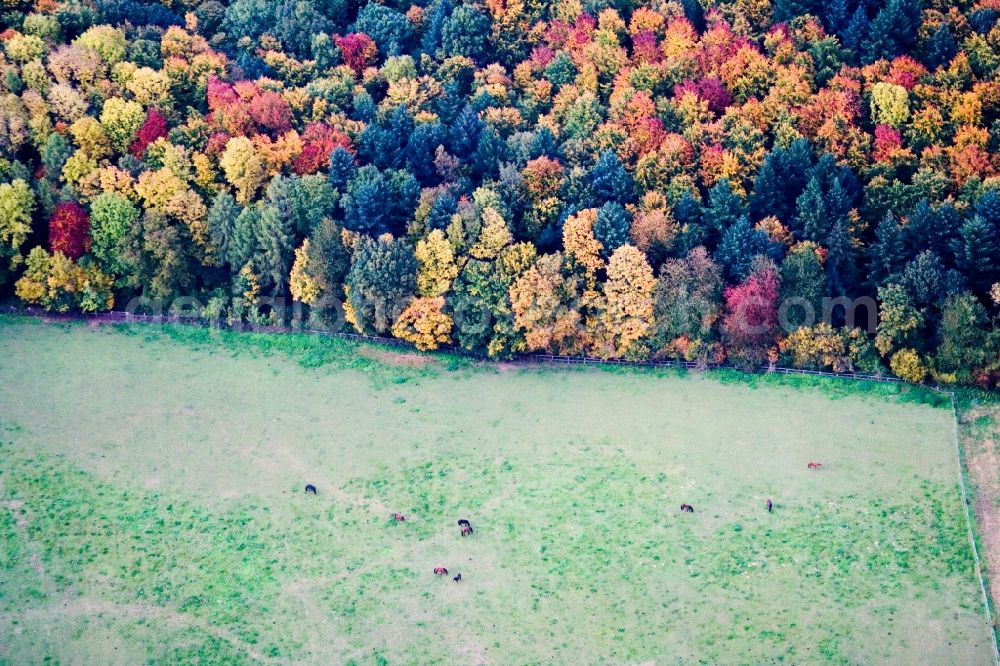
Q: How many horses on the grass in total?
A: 9